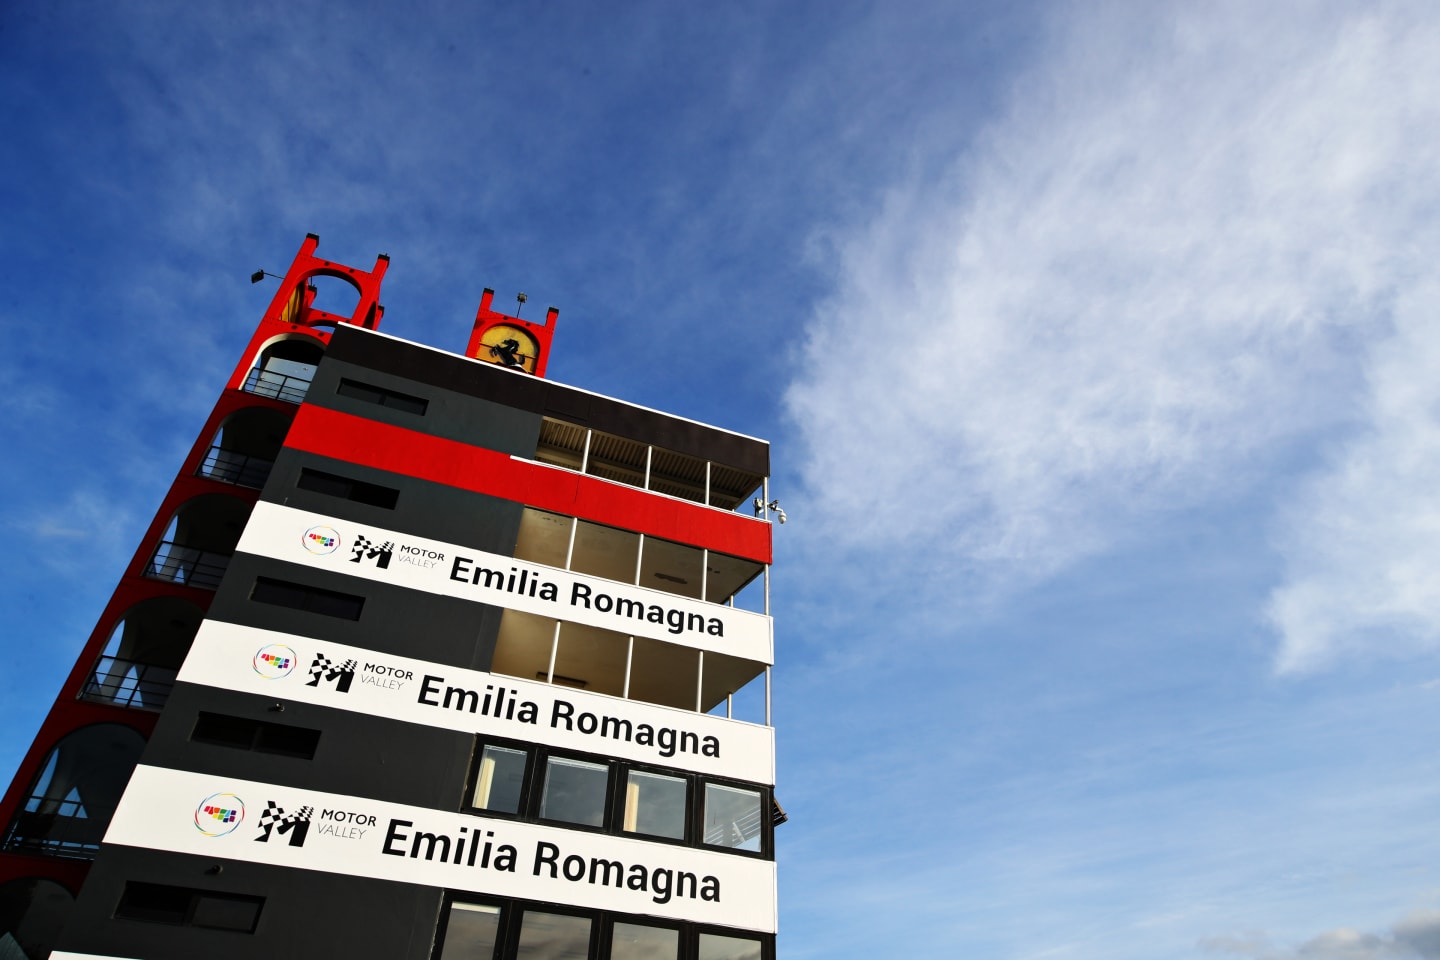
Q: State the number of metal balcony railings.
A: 5